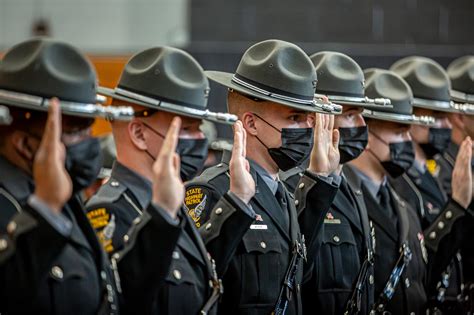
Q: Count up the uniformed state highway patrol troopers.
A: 7